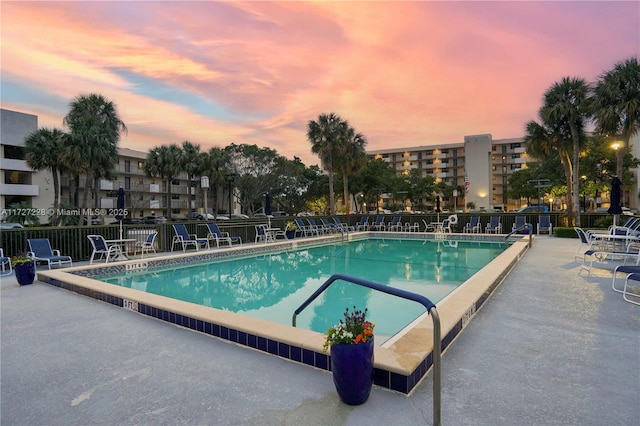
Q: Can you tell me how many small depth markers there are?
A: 3